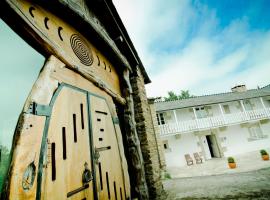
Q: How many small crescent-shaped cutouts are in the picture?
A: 6